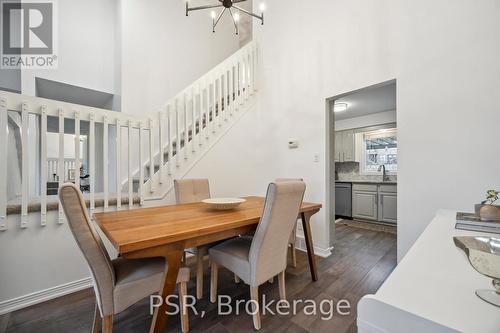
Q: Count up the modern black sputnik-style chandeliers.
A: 1